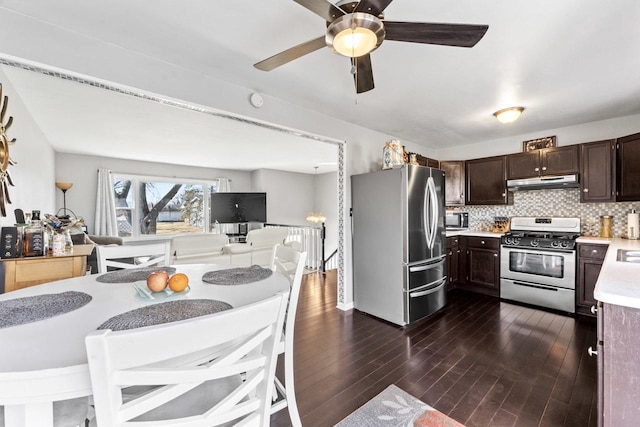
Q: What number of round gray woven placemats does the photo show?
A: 4